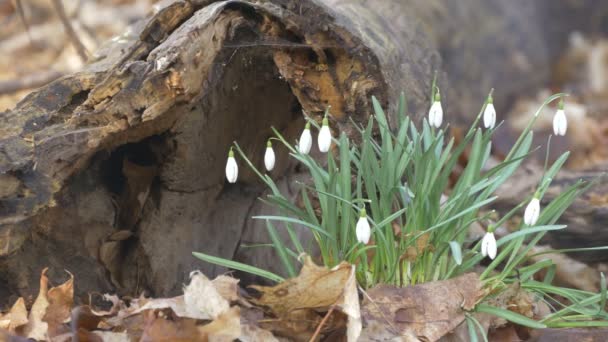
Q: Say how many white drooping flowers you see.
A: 10